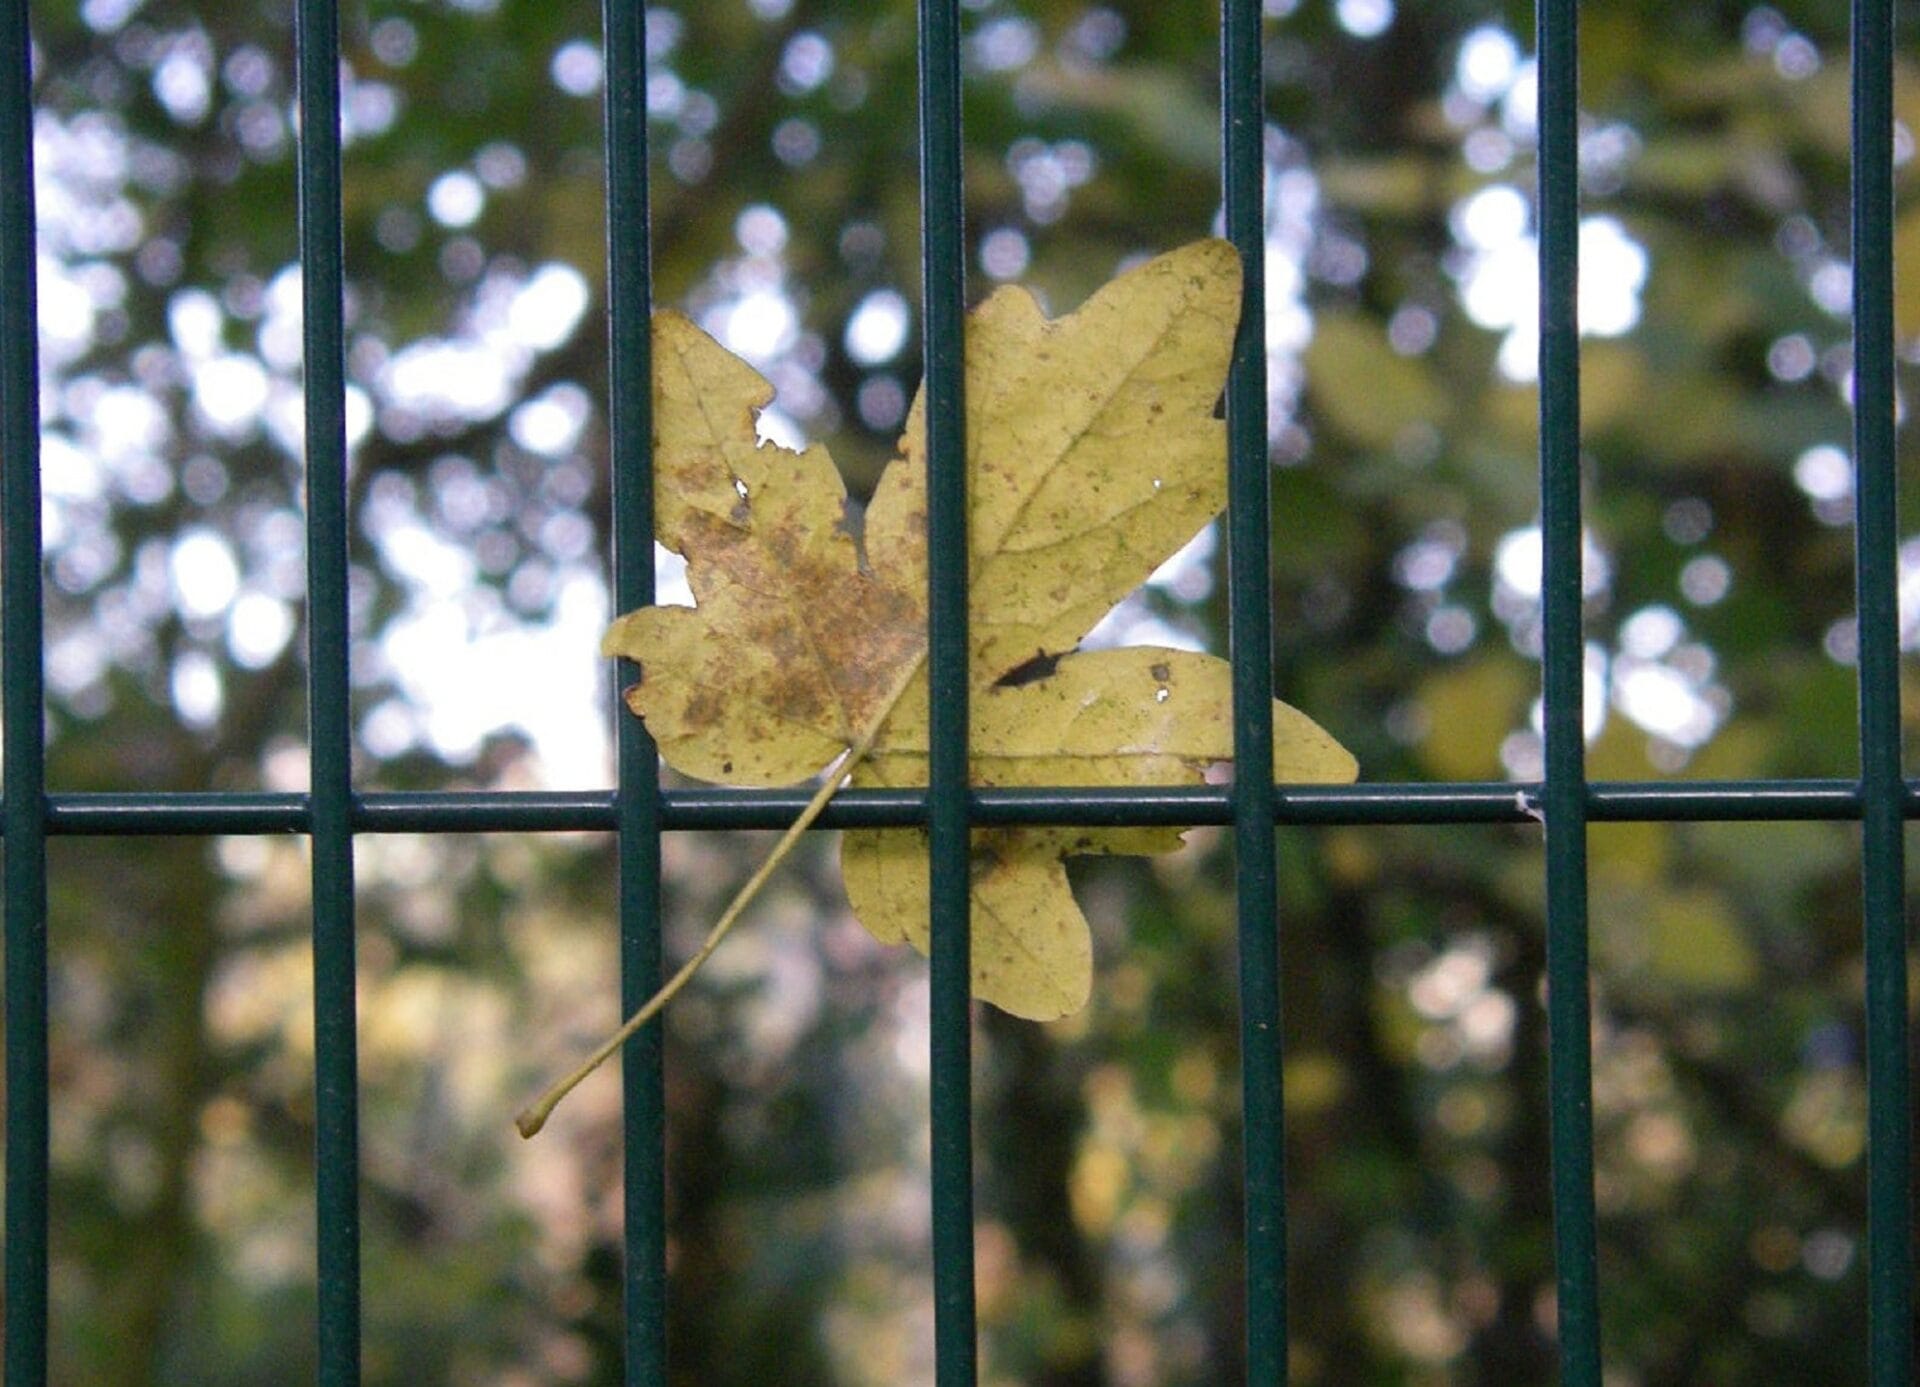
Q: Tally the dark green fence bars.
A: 8